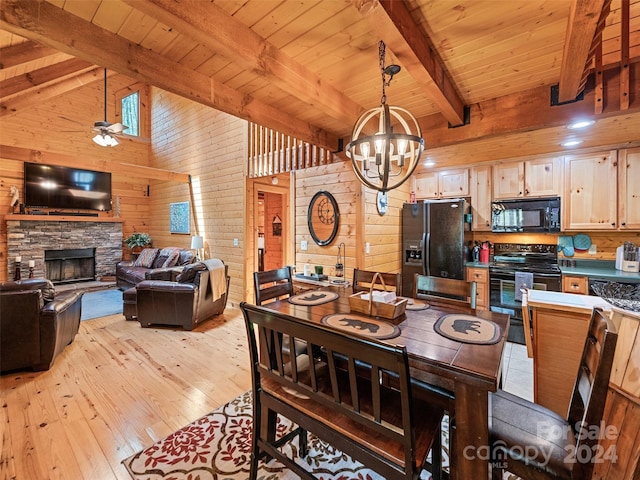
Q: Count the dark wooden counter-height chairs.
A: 4